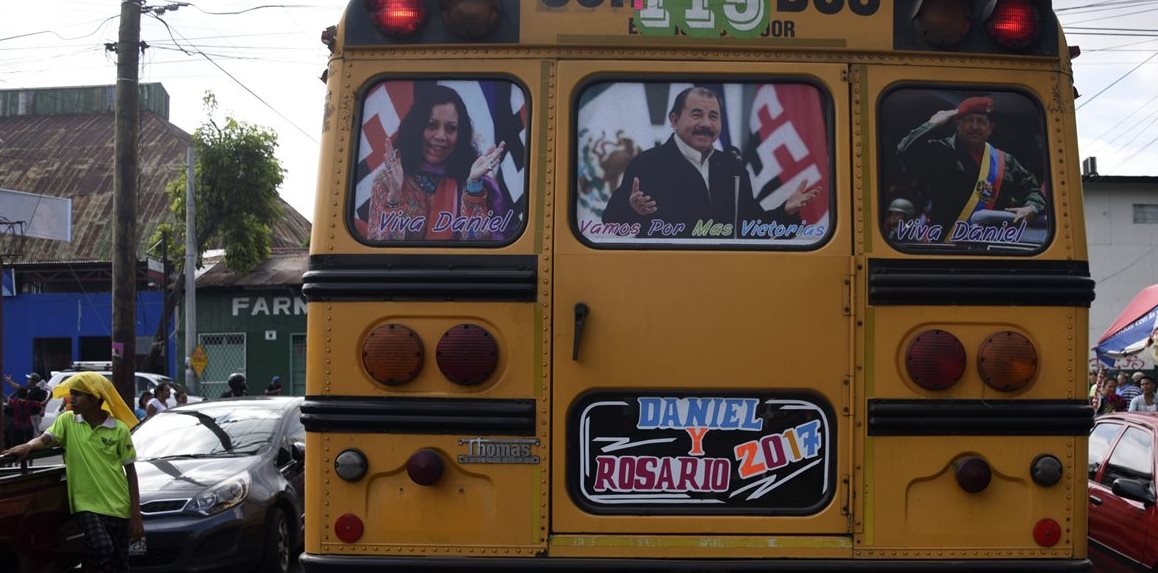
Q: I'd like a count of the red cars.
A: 1